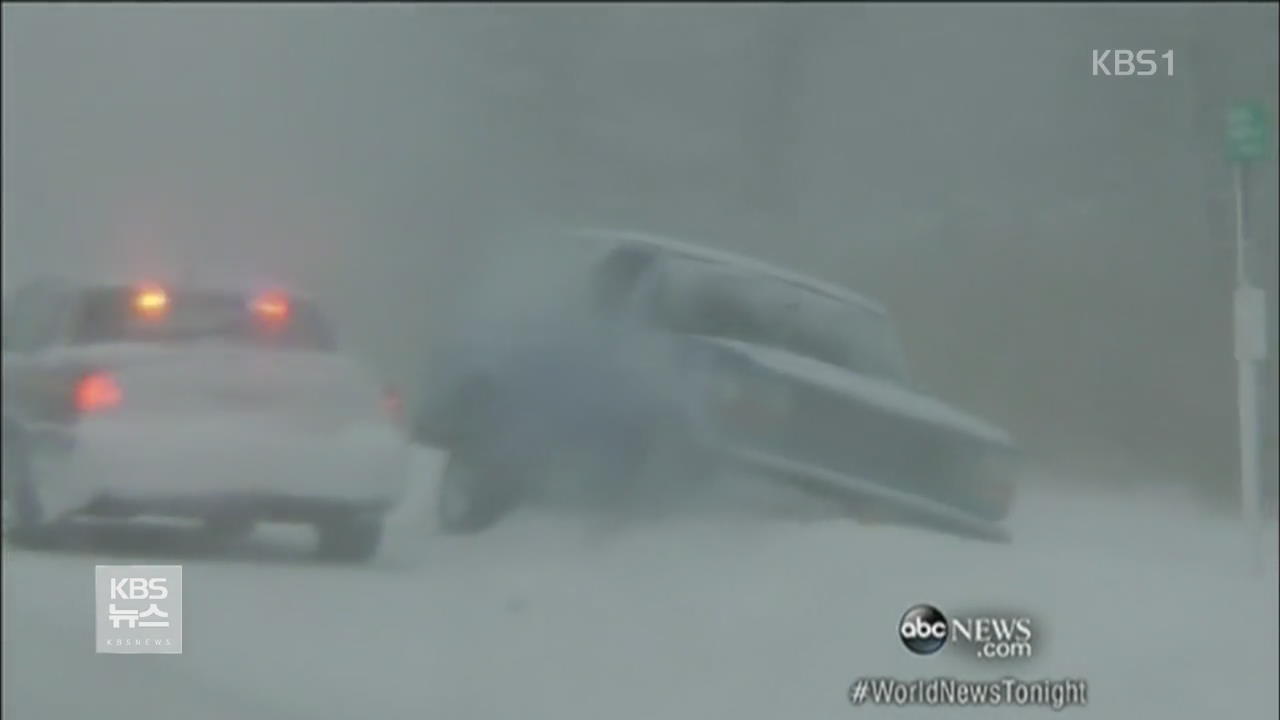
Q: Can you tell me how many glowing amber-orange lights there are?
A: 2